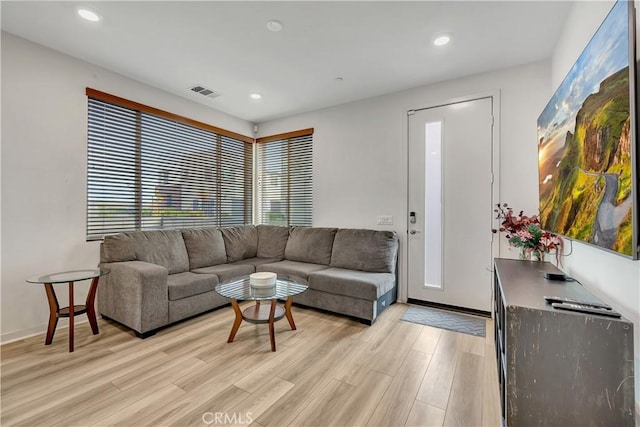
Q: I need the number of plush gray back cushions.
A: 6